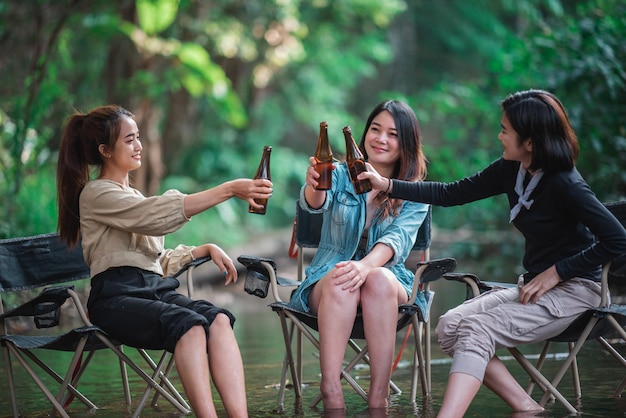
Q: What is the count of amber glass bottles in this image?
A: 3